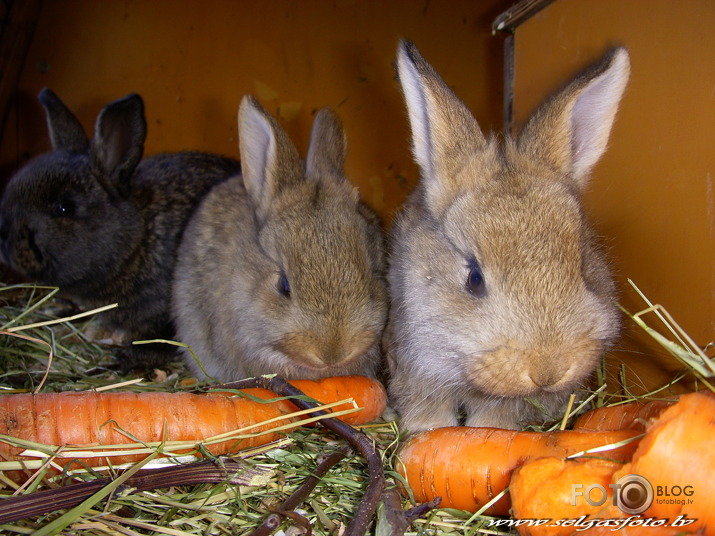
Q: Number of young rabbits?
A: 3